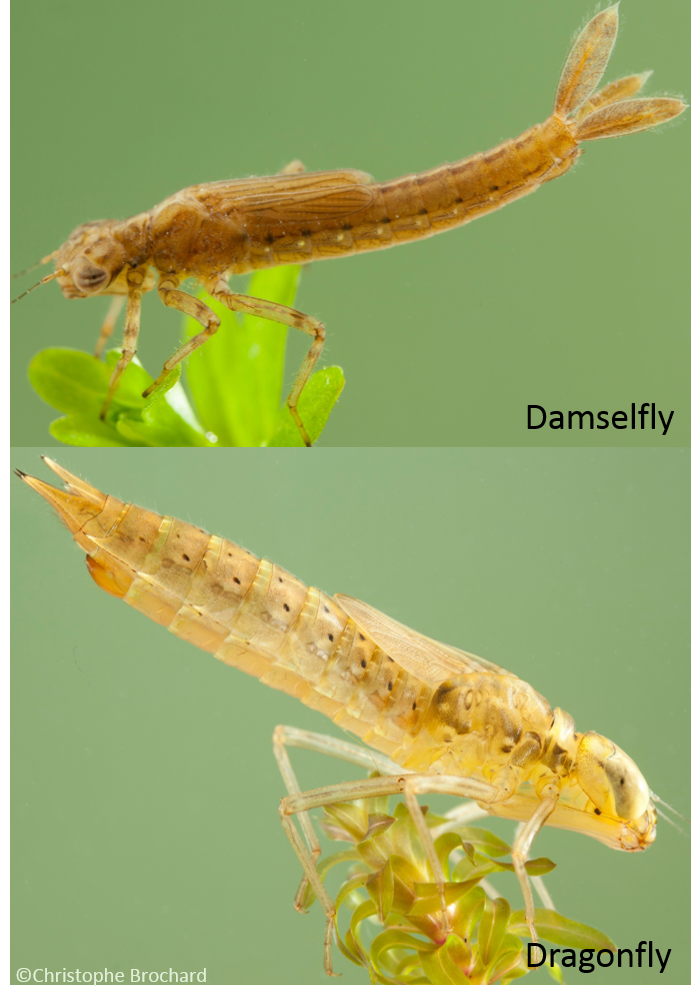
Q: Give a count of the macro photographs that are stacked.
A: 2